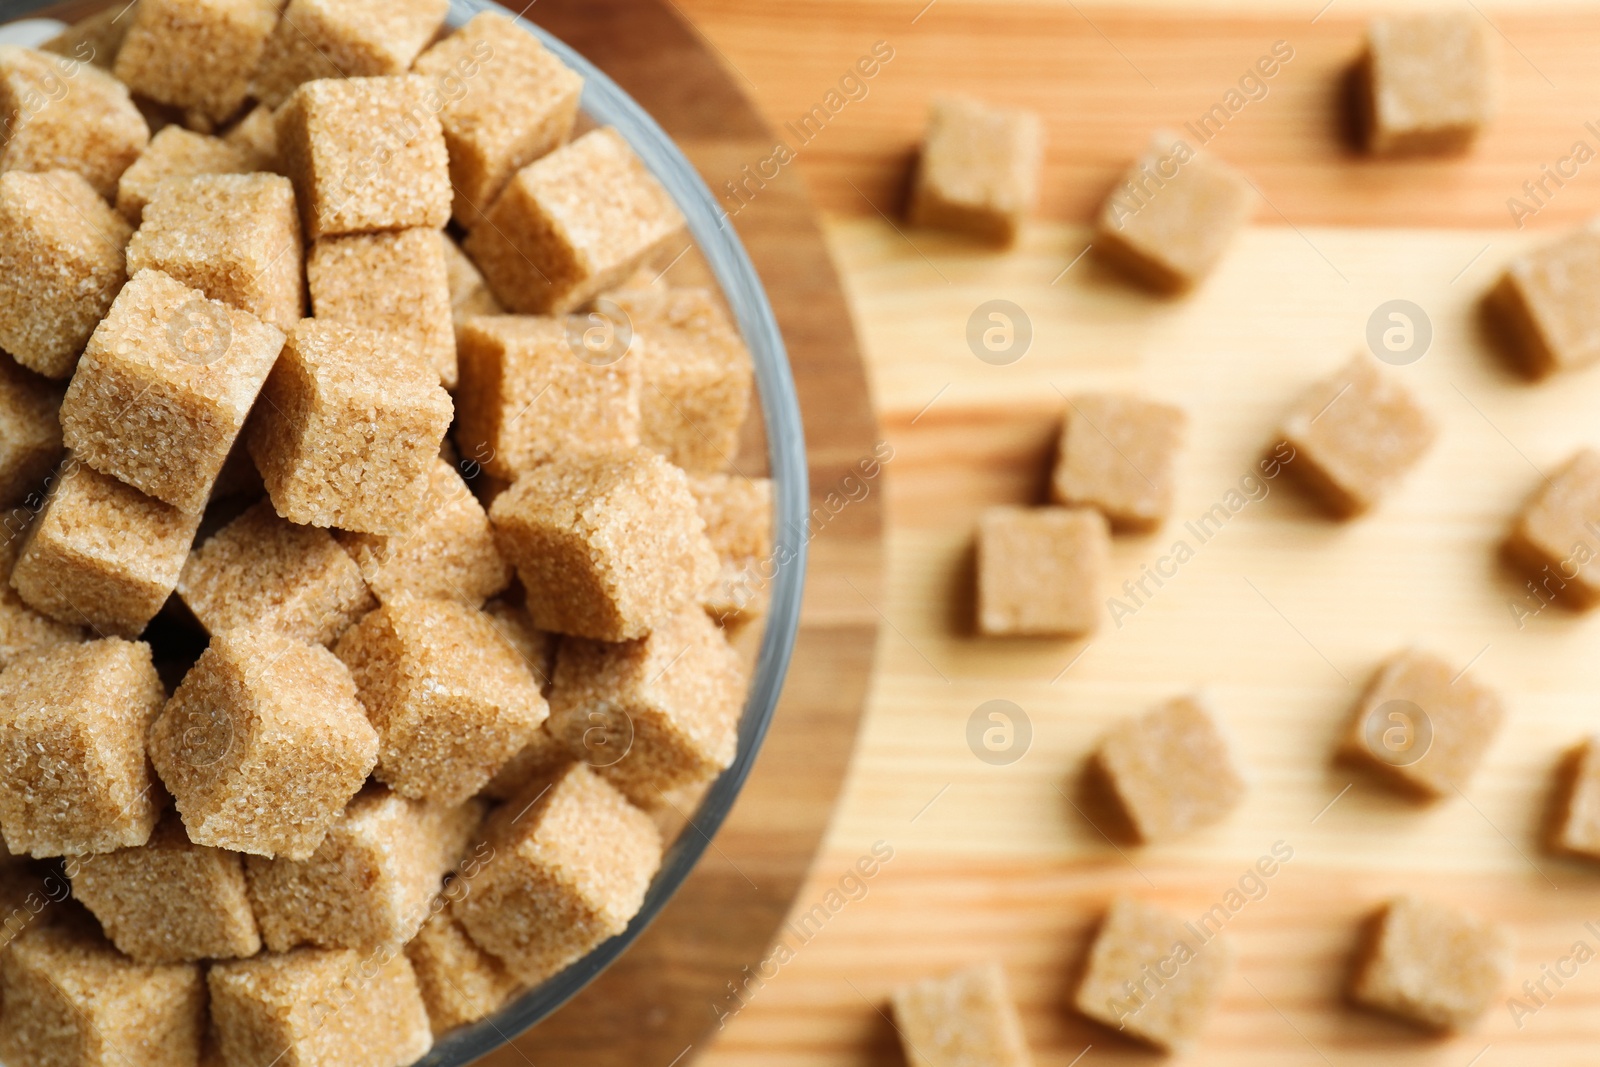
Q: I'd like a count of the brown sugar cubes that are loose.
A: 14